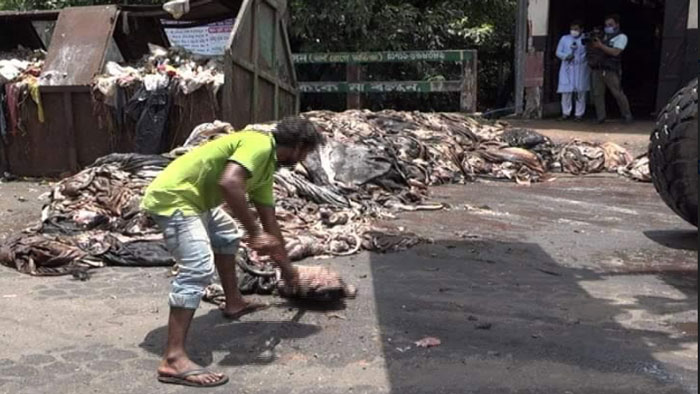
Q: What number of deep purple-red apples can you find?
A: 0